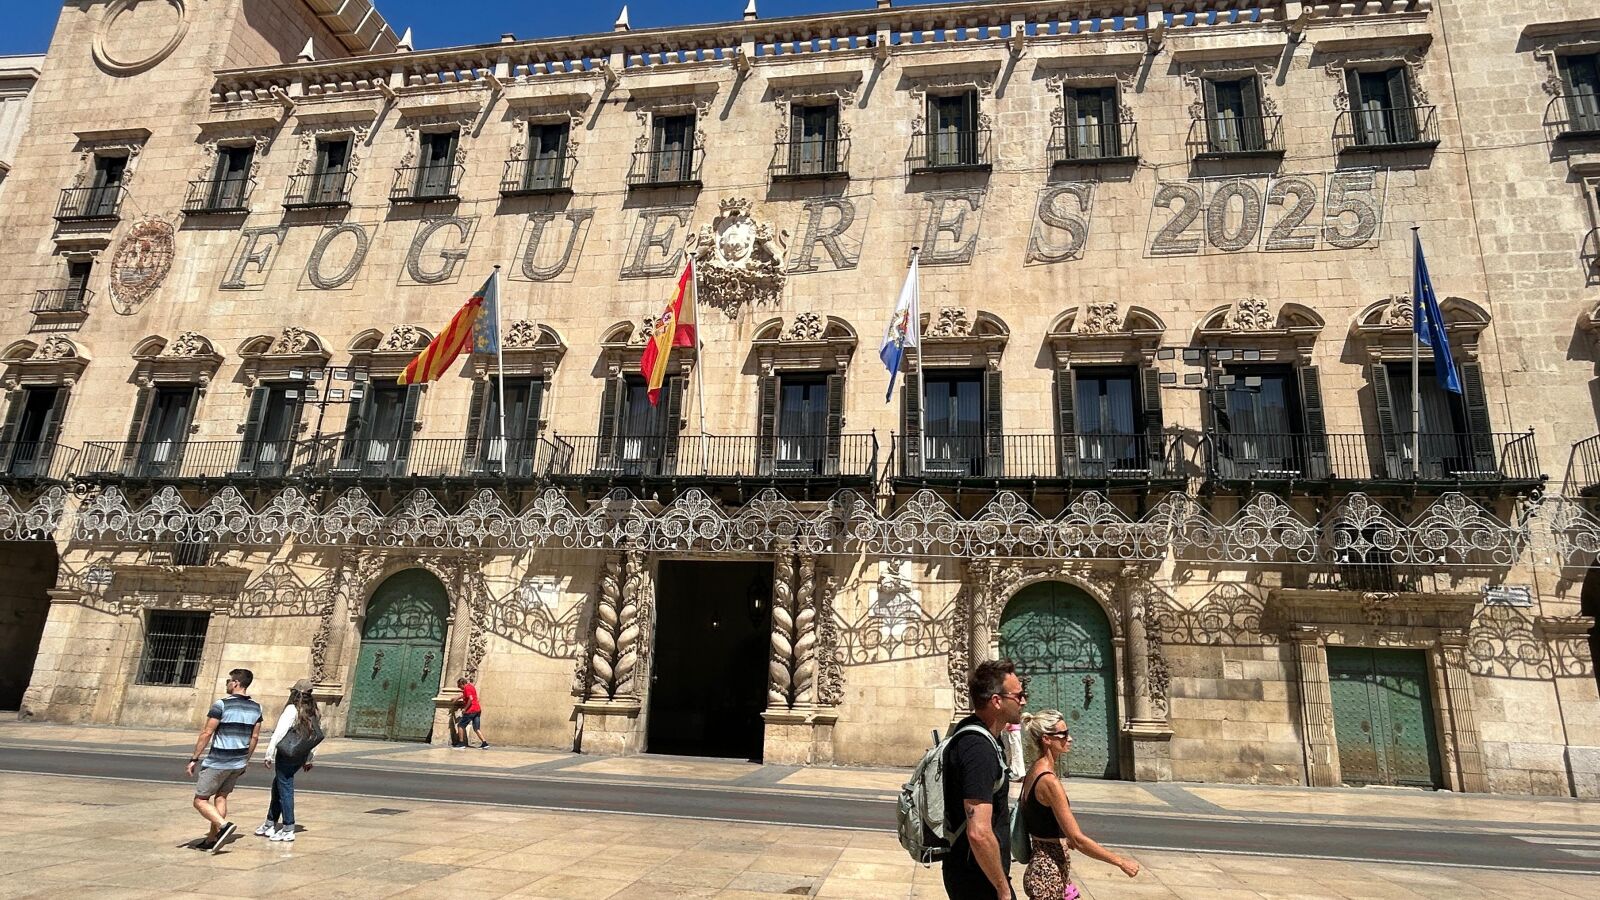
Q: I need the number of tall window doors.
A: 11